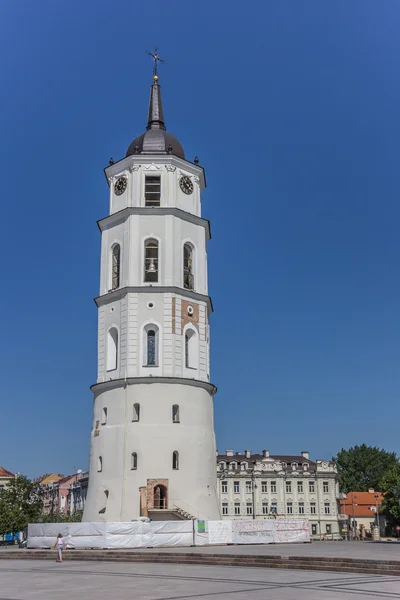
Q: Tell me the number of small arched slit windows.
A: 6